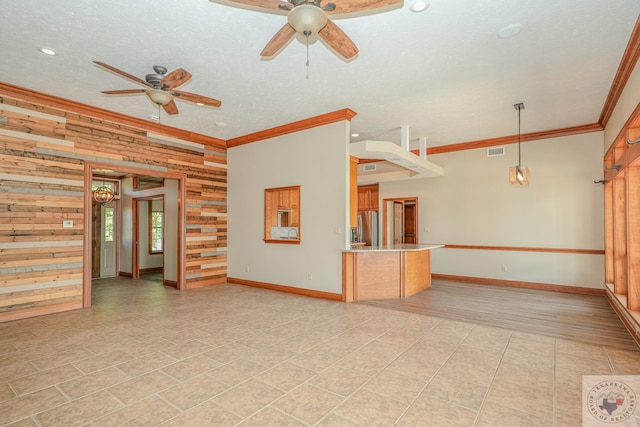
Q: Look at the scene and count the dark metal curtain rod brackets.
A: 3